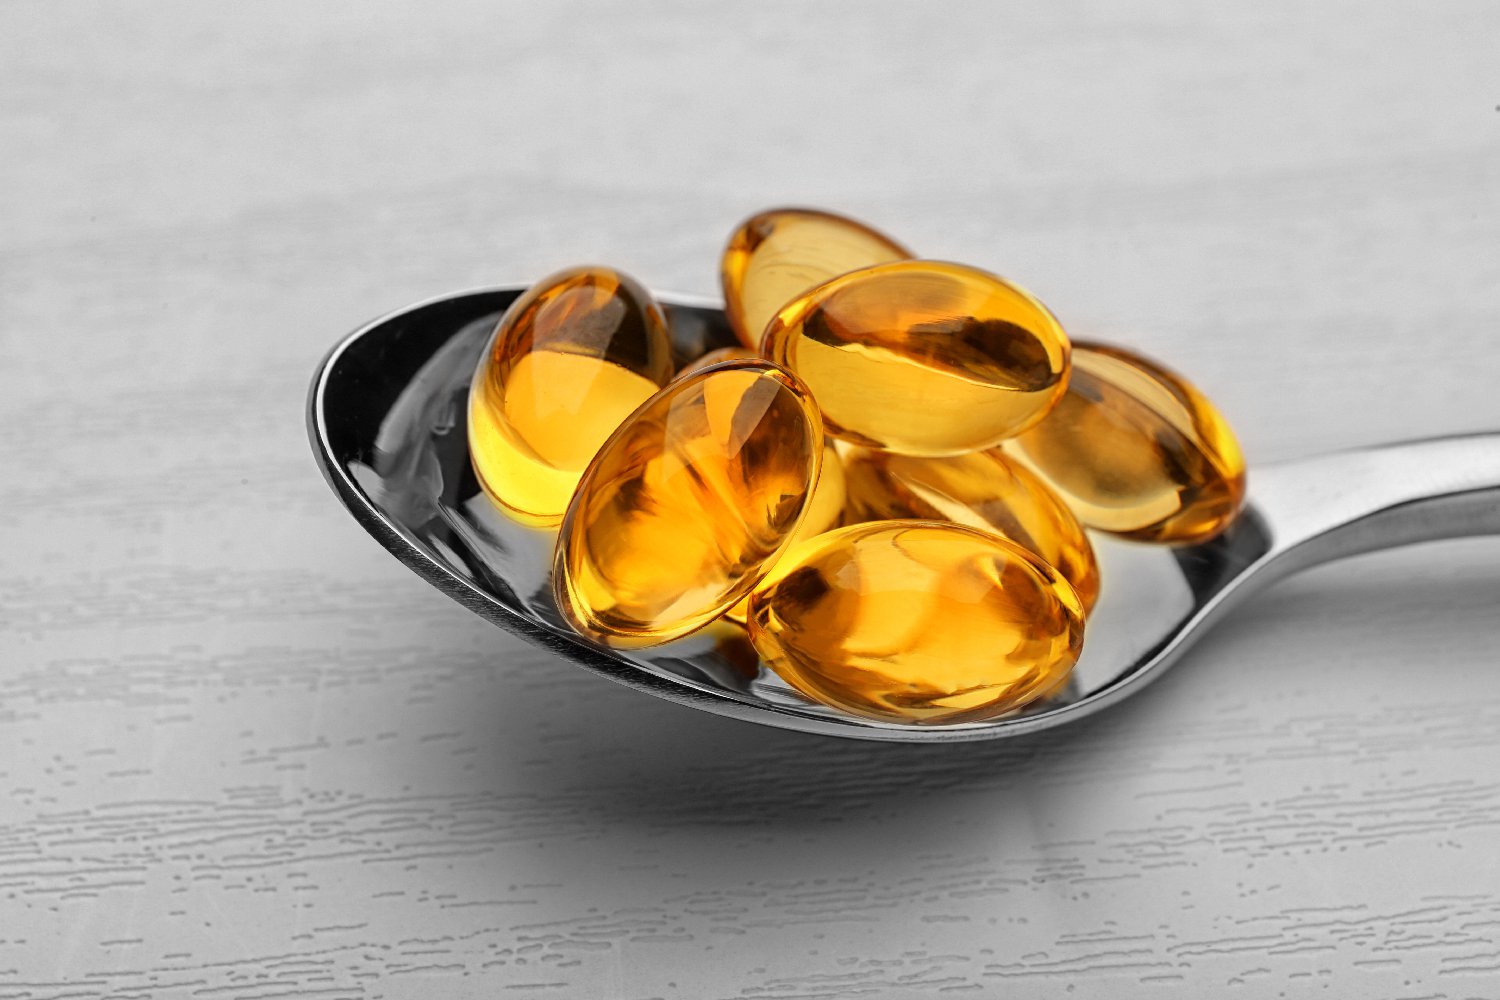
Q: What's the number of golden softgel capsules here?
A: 8